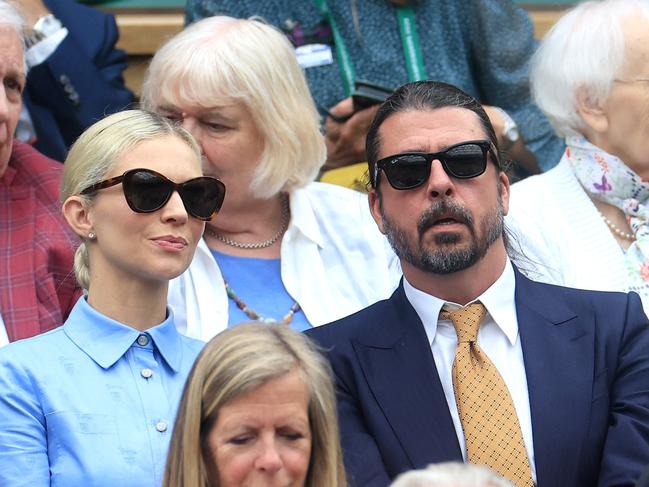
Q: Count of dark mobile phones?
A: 1